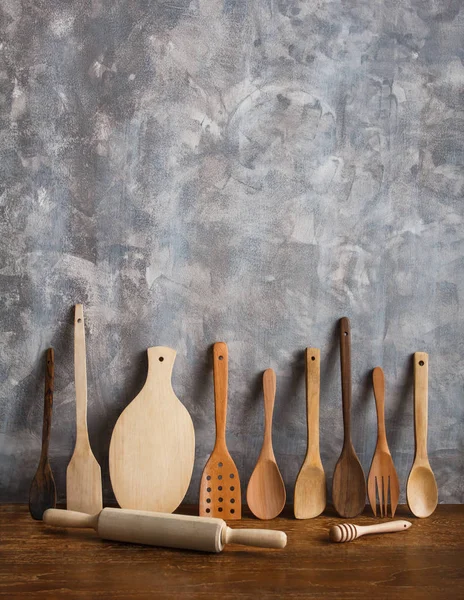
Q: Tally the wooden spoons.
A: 4